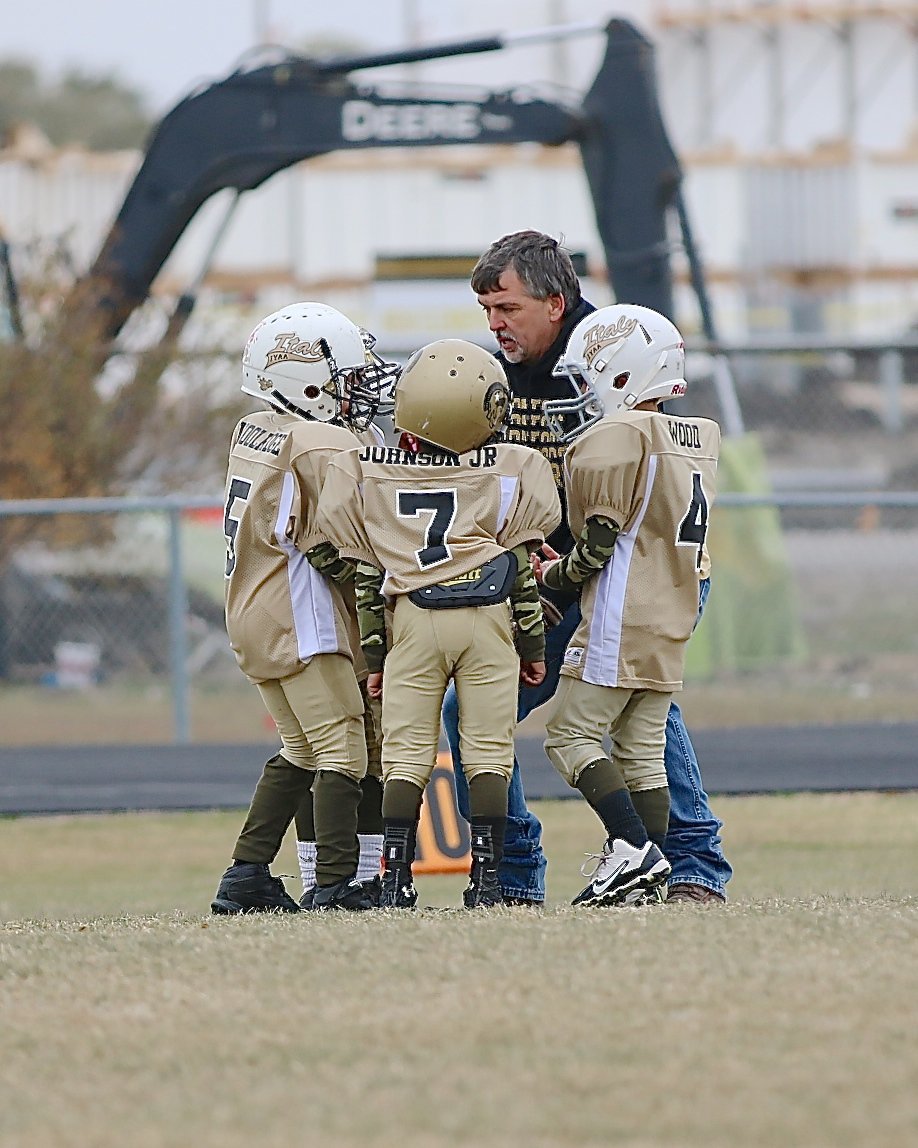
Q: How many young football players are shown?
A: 4